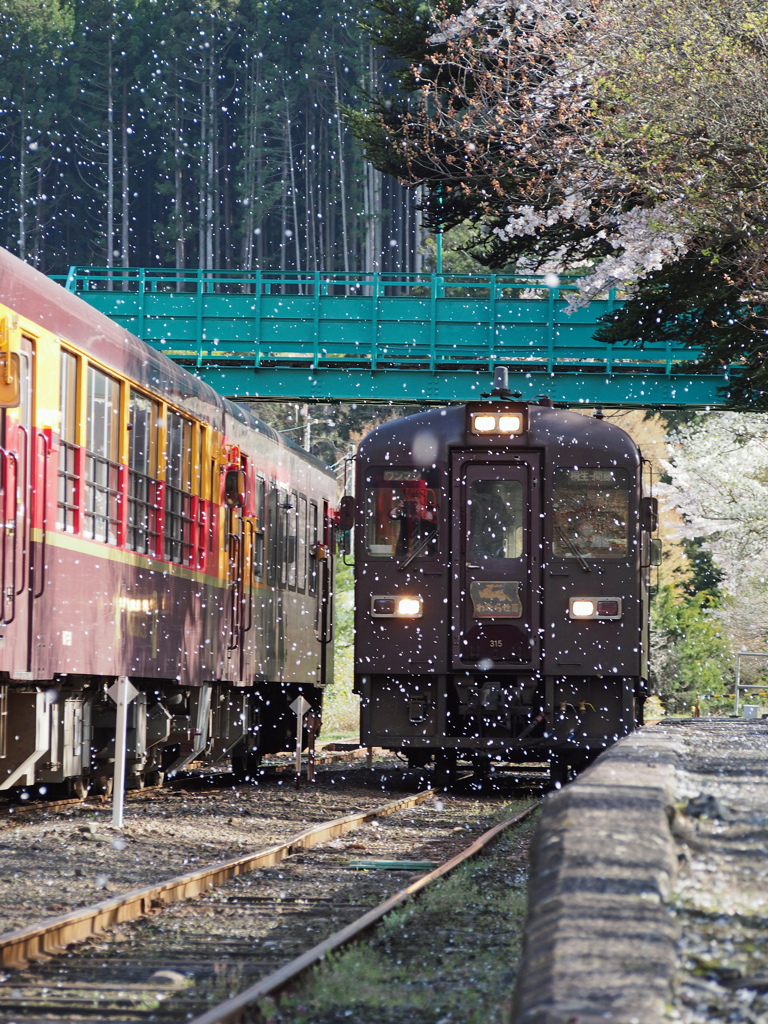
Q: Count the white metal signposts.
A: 2